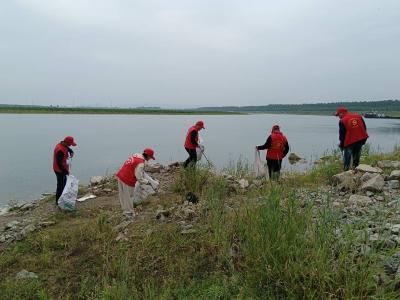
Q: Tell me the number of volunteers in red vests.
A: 5